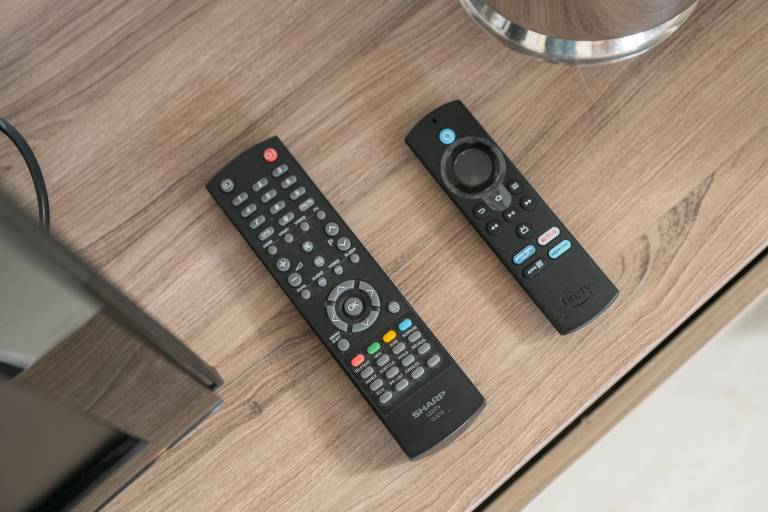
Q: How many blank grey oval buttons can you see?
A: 12